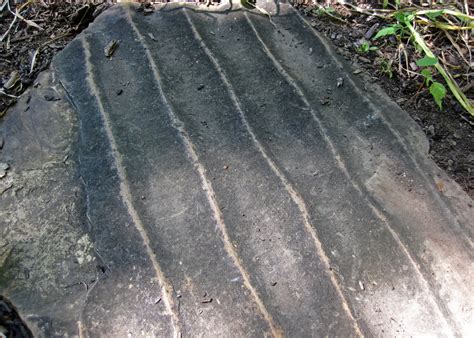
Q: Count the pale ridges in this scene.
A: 5